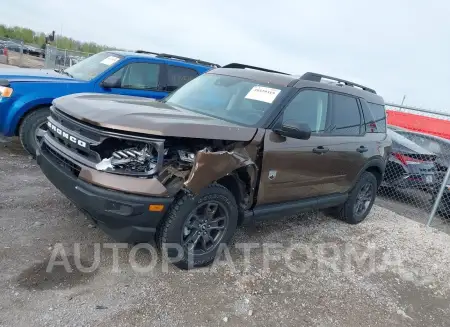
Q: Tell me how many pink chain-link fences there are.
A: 0